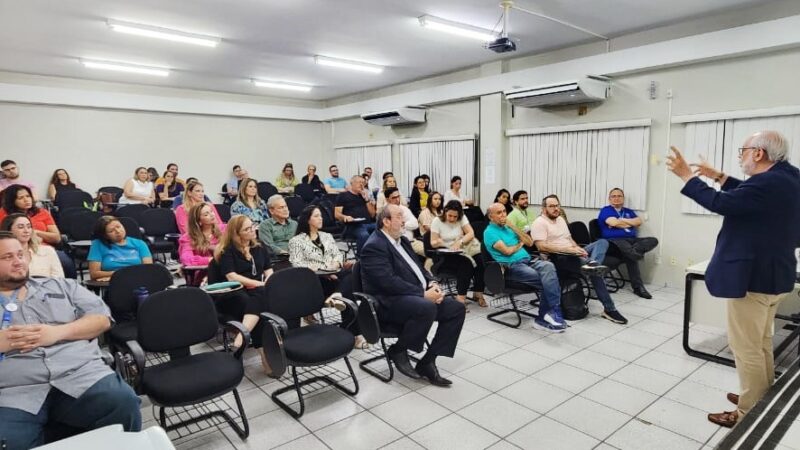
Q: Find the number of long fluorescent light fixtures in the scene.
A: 5